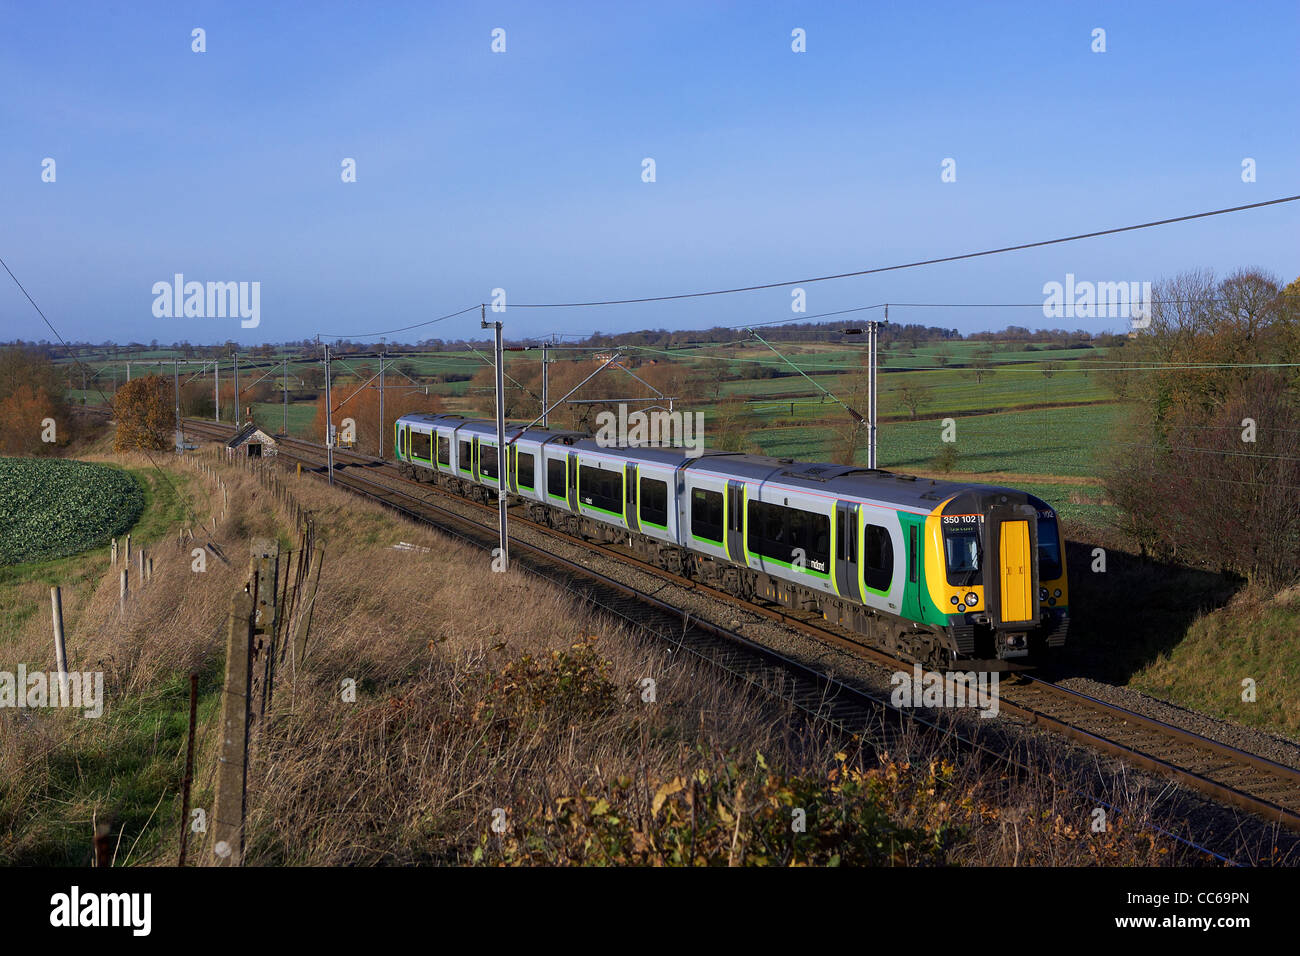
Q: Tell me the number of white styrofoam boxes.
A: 0